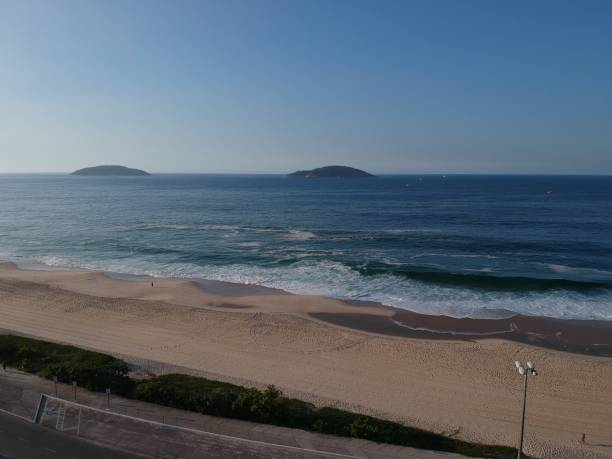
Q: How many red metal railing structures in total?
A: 0